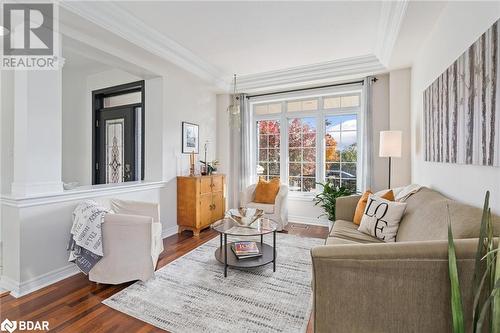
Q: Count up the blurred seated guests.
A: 0